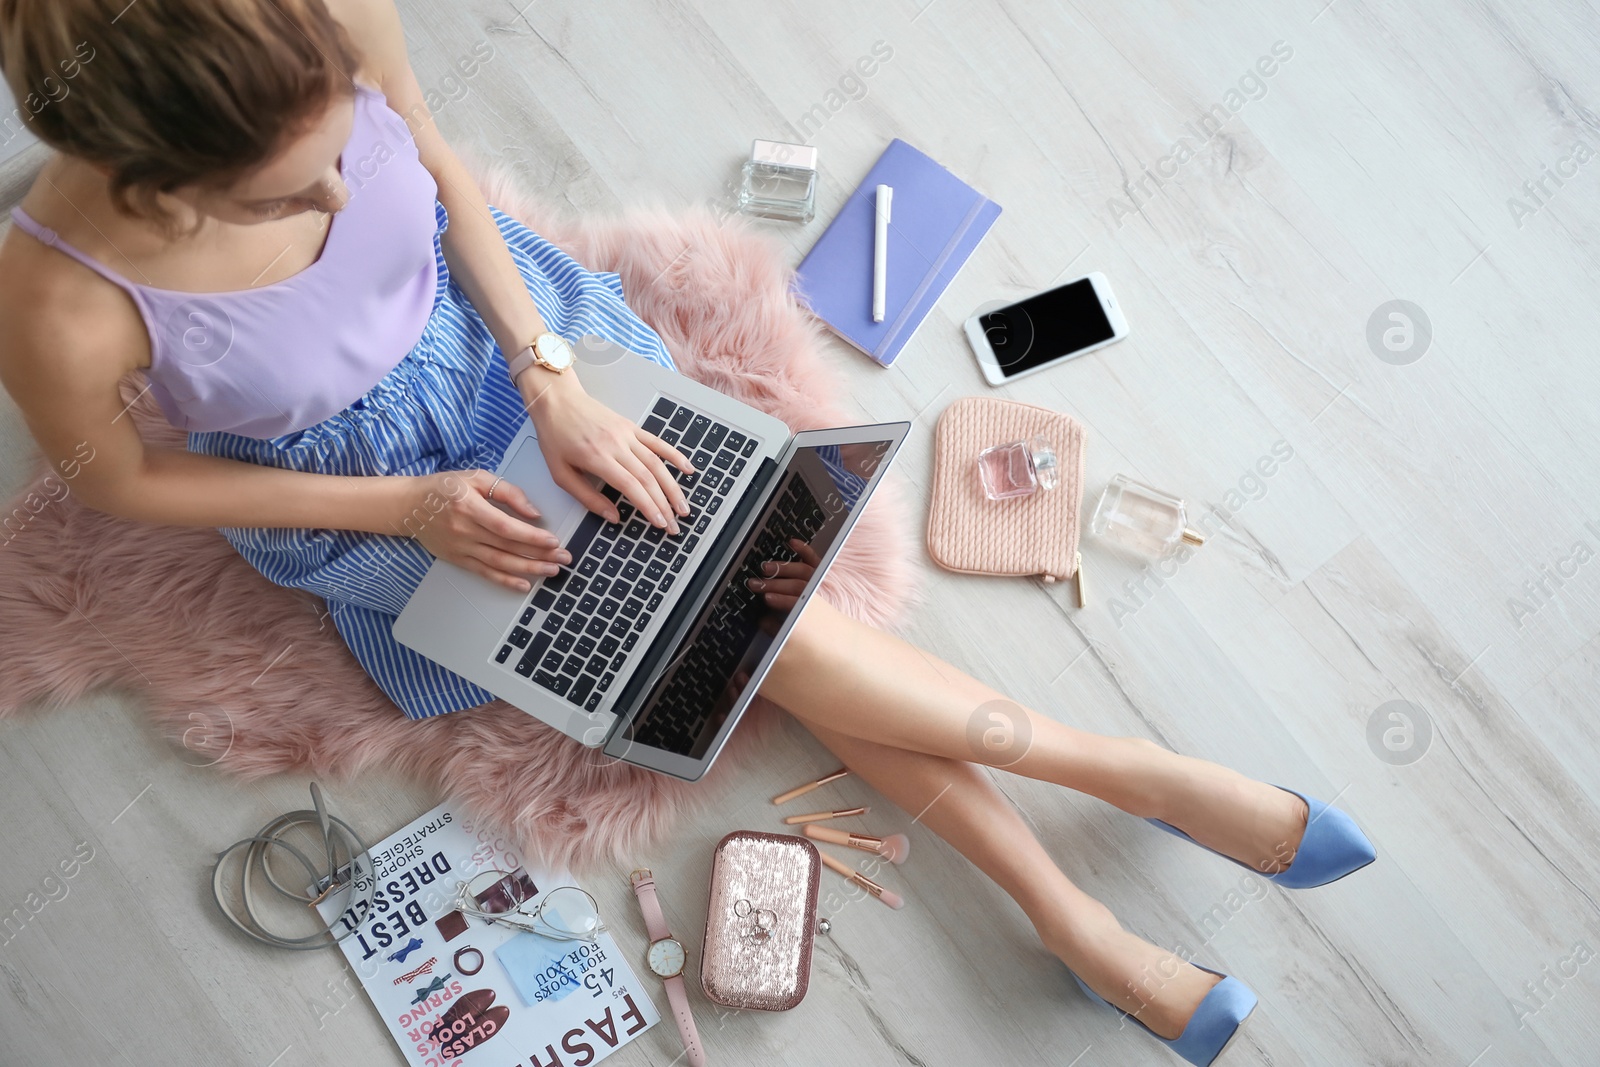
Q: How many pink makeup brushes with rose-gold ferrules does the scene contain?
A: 4